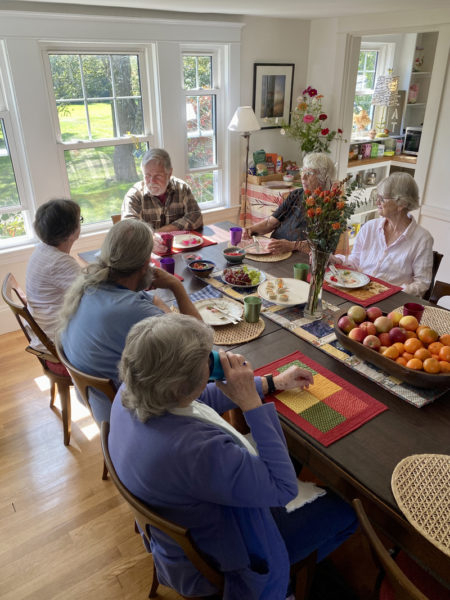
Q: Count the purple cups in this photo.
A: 2